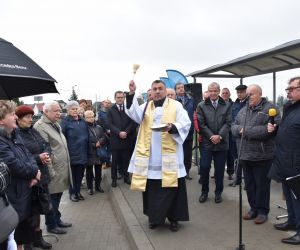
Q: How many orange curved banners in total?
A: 0